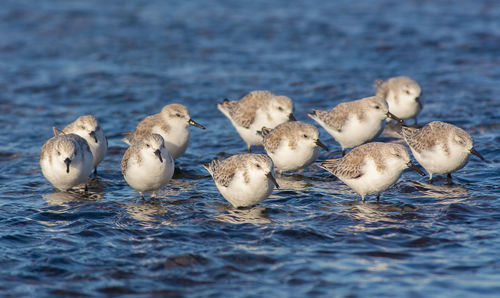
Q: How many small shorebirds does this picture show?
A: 11